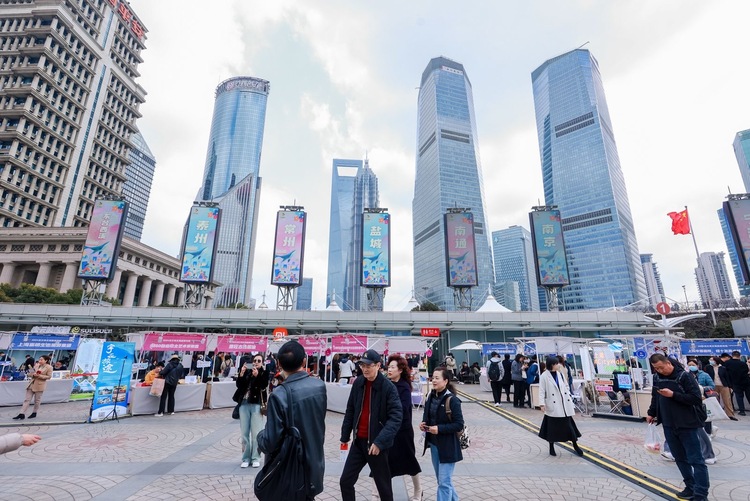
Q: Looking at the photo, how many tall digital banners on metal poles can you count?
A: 7